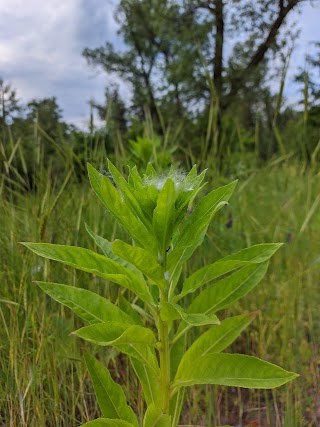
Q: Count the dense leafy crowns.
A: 1